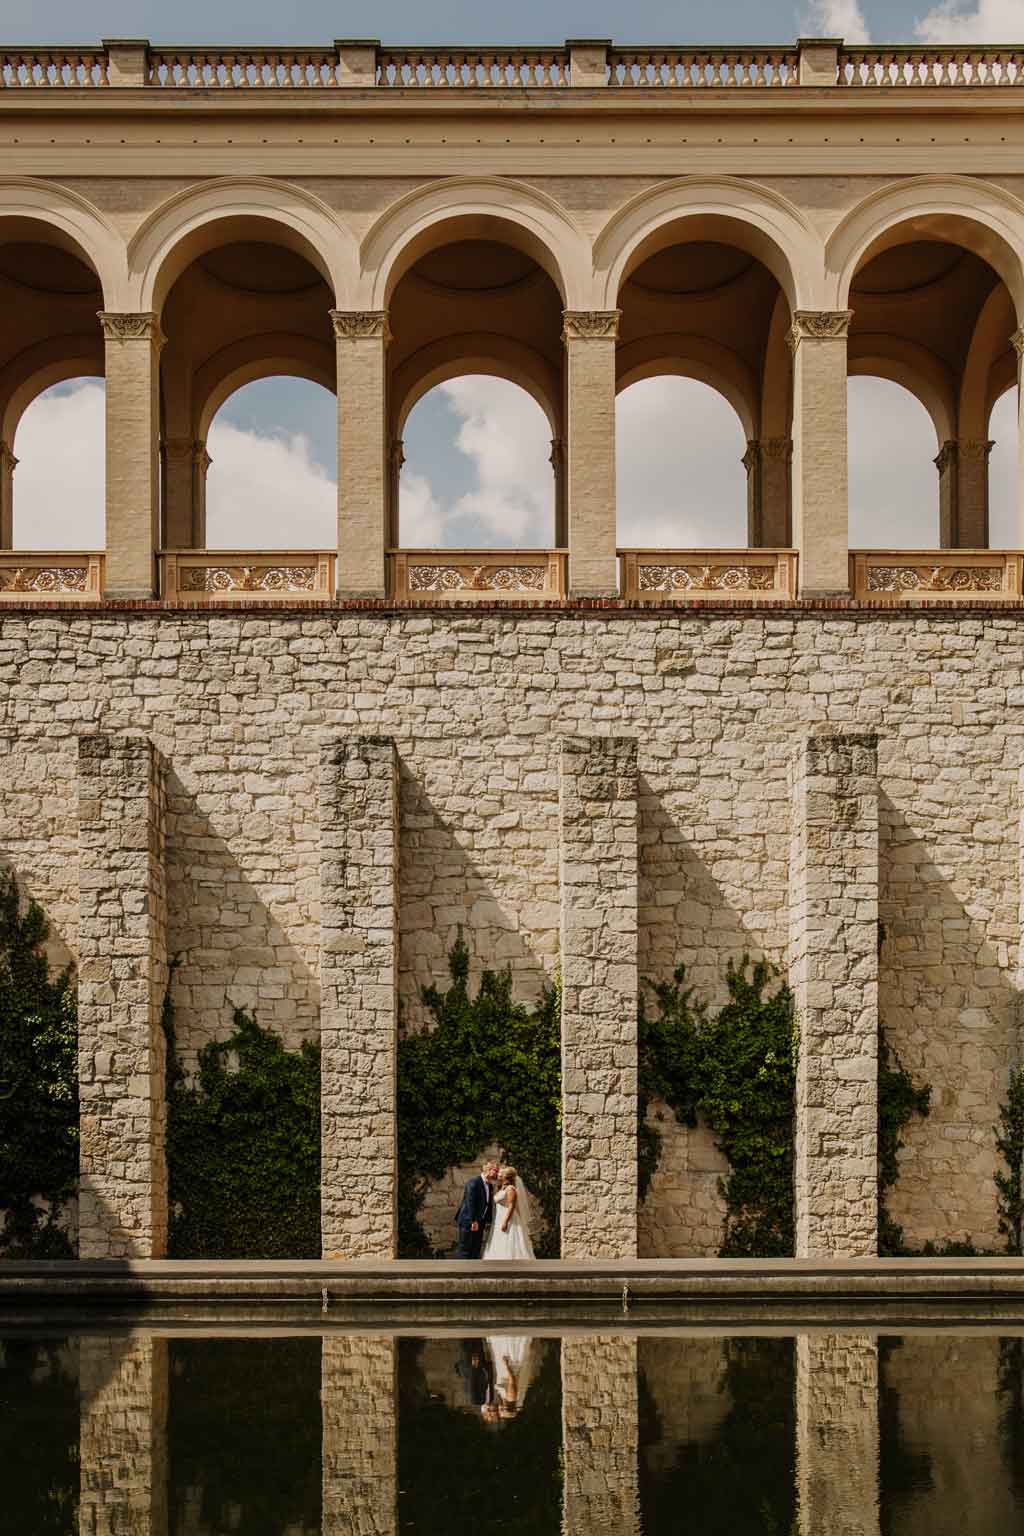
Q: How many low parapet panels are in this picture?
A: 5